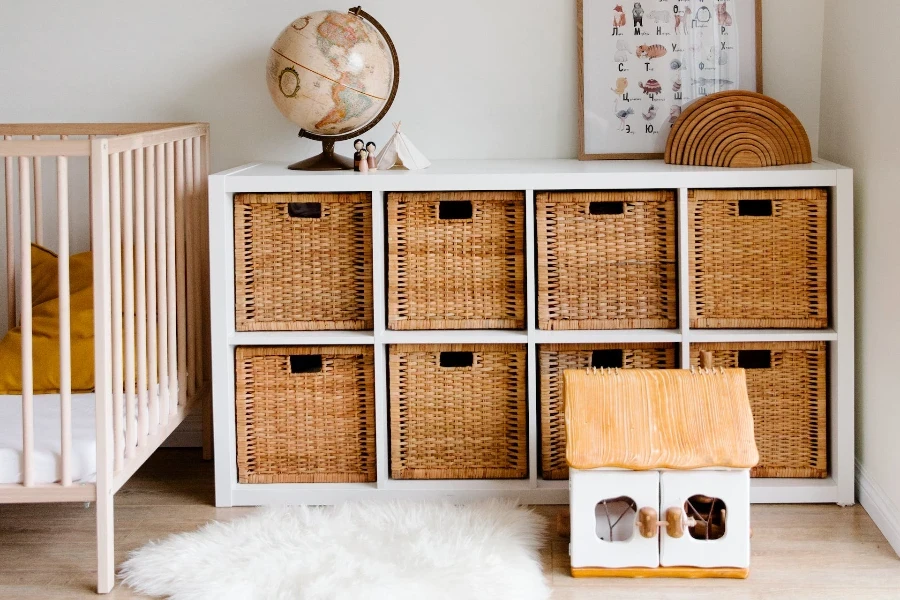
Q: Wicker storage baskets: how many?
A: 8